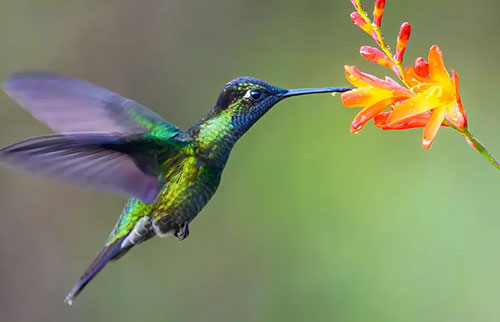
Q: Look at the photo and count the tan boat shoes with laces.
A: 0